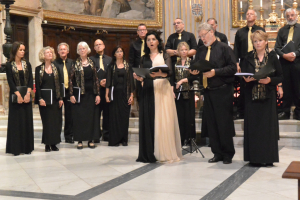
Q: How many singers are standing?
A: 15